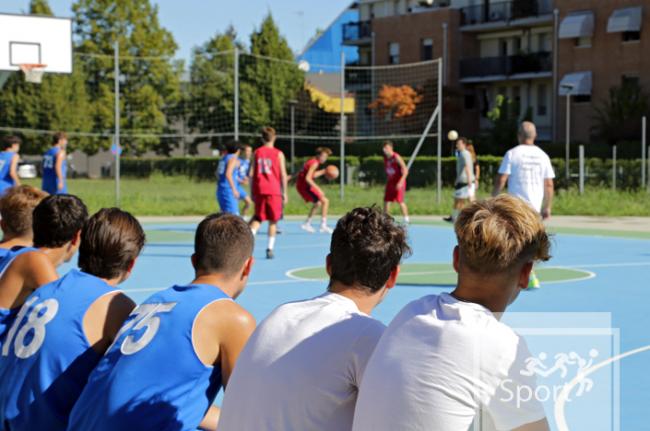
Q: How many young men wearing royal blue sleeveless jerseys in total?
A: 8